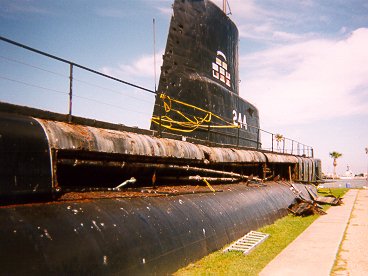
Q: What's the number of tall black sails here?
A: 1